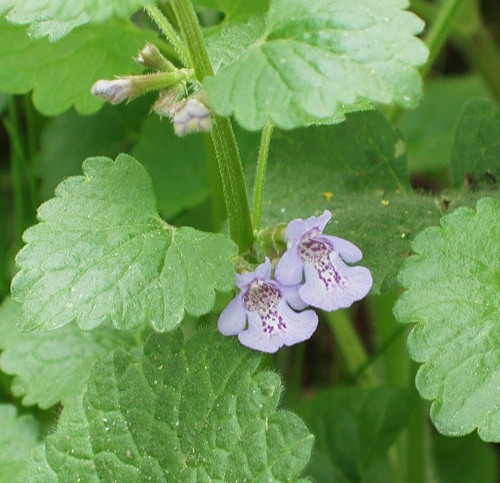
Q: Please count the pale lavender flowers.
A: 2